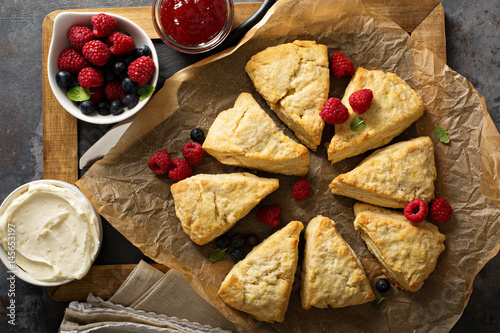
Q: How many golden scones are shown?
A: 8